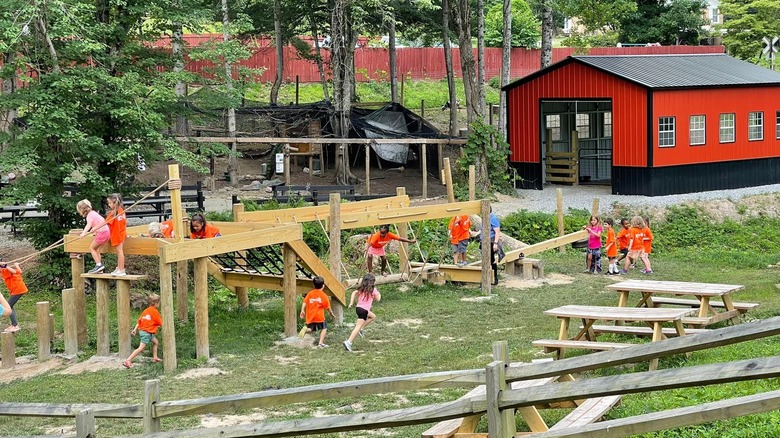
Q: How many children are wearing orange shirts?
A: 13